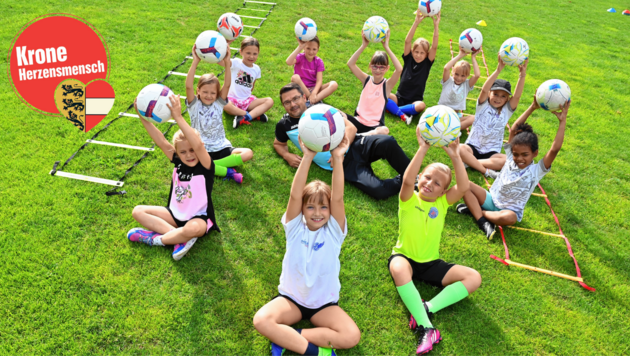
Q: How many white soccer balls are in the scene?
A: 11